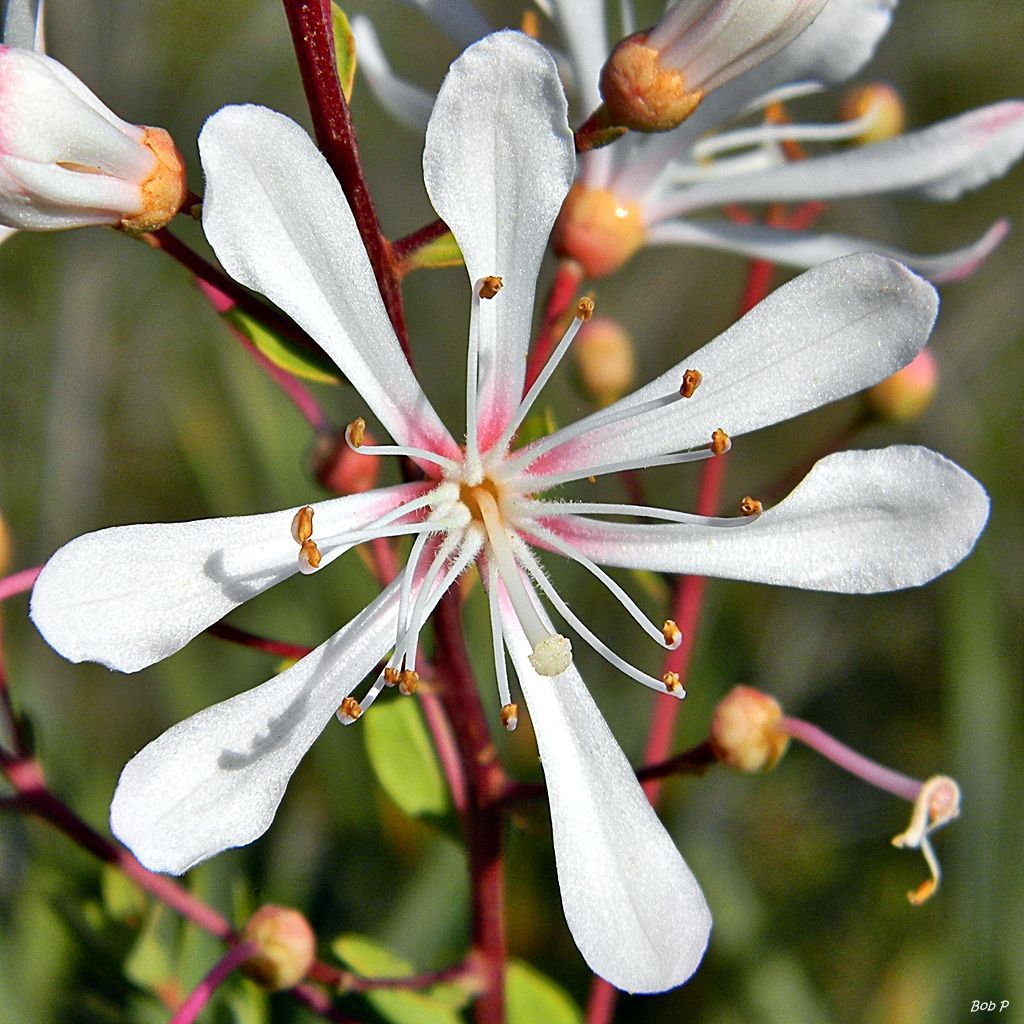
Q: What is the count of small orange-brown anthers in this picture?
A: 14